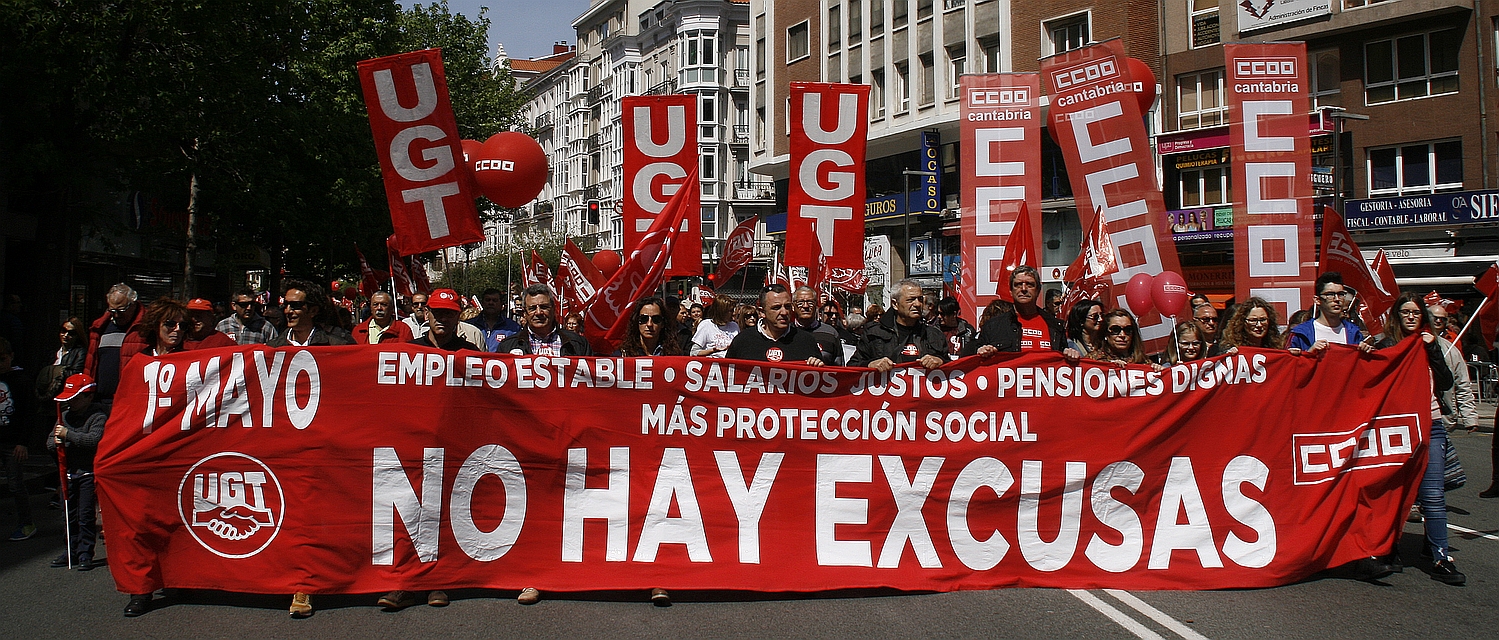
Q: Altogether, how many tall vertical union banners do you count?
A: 6